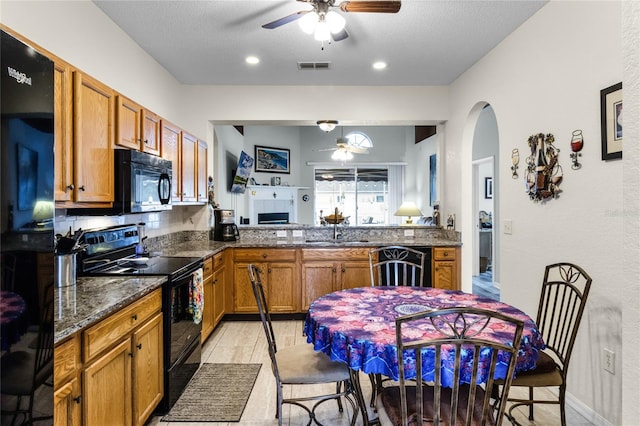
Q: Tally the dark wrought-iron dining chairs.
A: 4